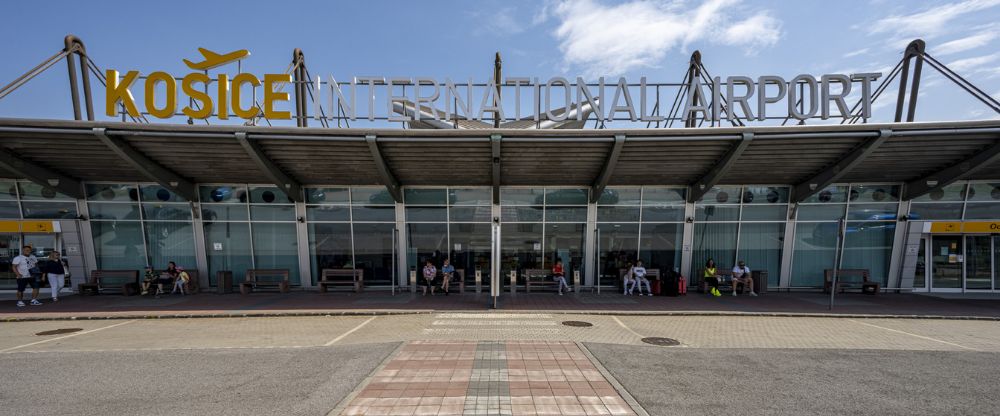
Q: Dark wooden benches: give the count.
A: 9